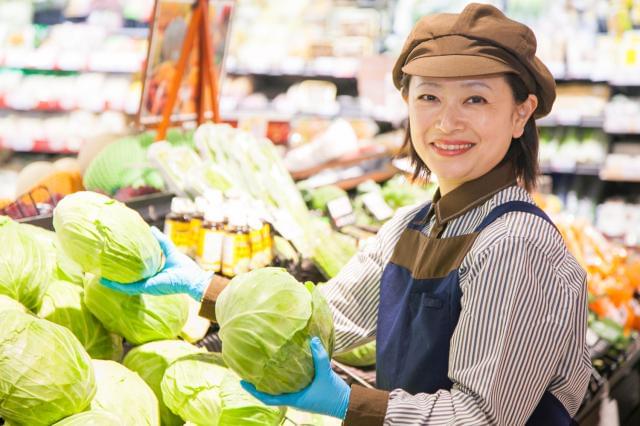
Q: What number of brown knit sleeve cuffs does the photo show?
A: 2